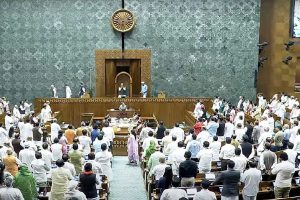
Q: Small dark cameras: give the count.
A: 4